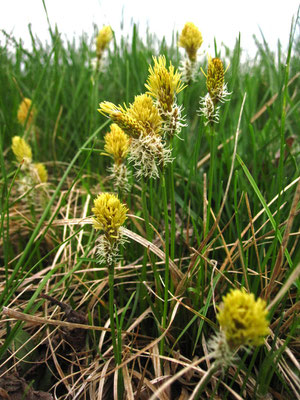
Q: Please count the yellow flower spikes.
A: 12